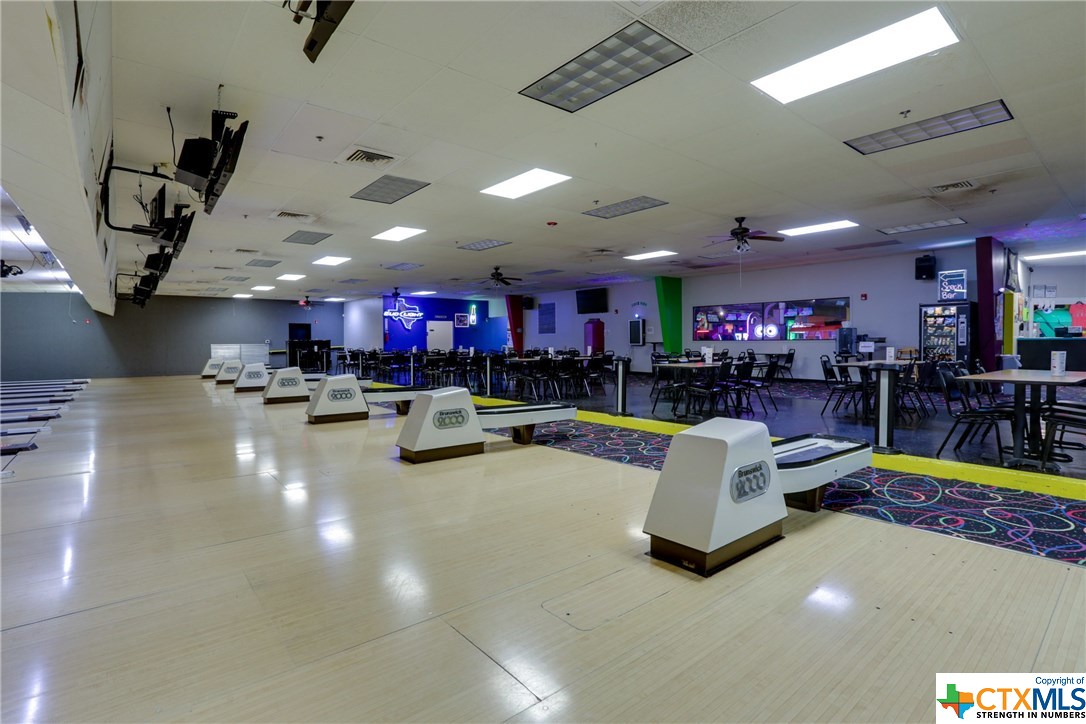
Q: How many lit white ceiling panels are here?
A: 12